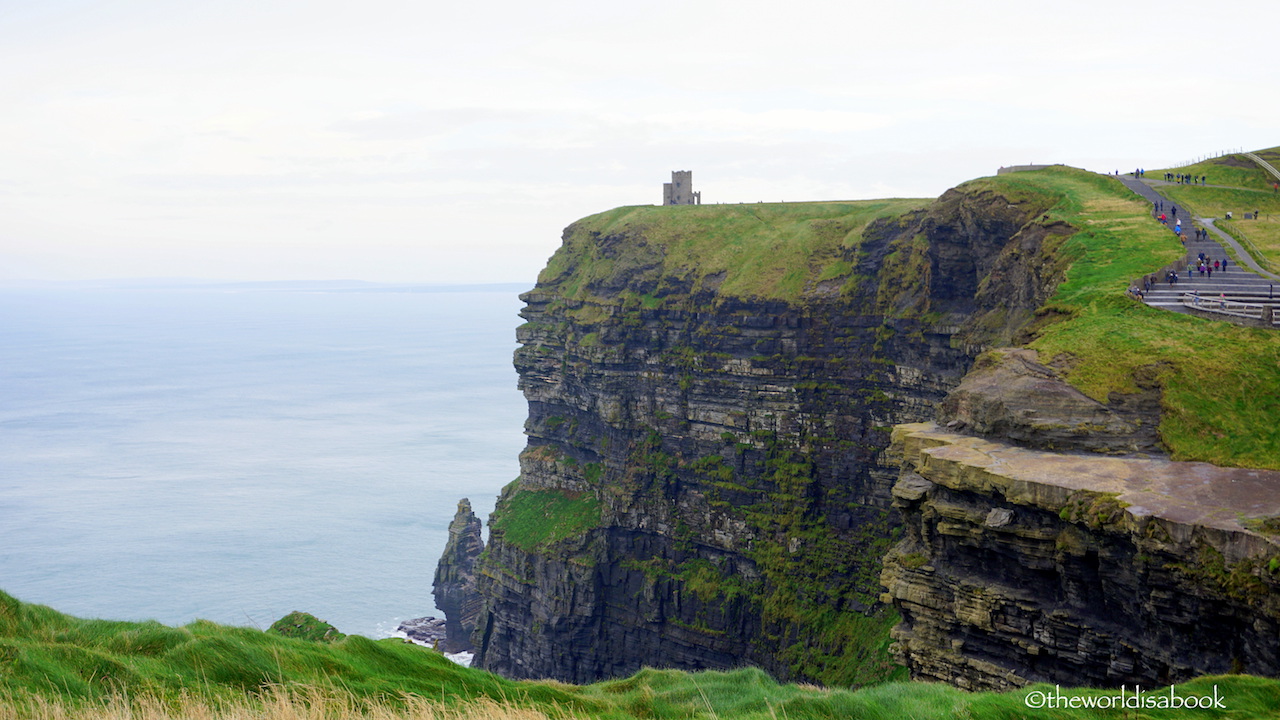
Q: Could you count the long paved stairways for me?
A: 1